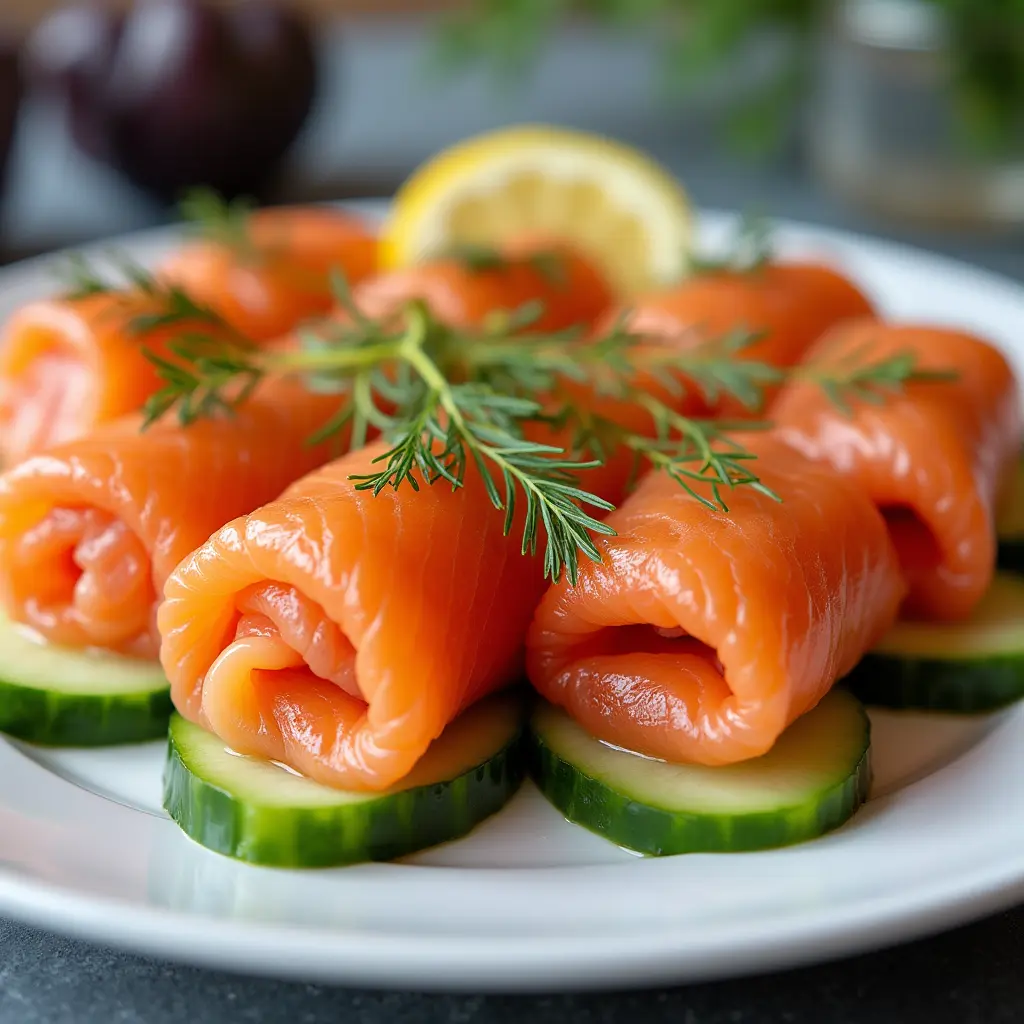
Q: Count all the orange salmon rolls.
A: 8